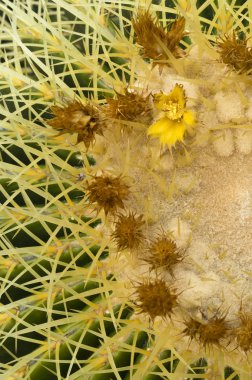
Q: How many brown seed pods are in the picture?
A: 10